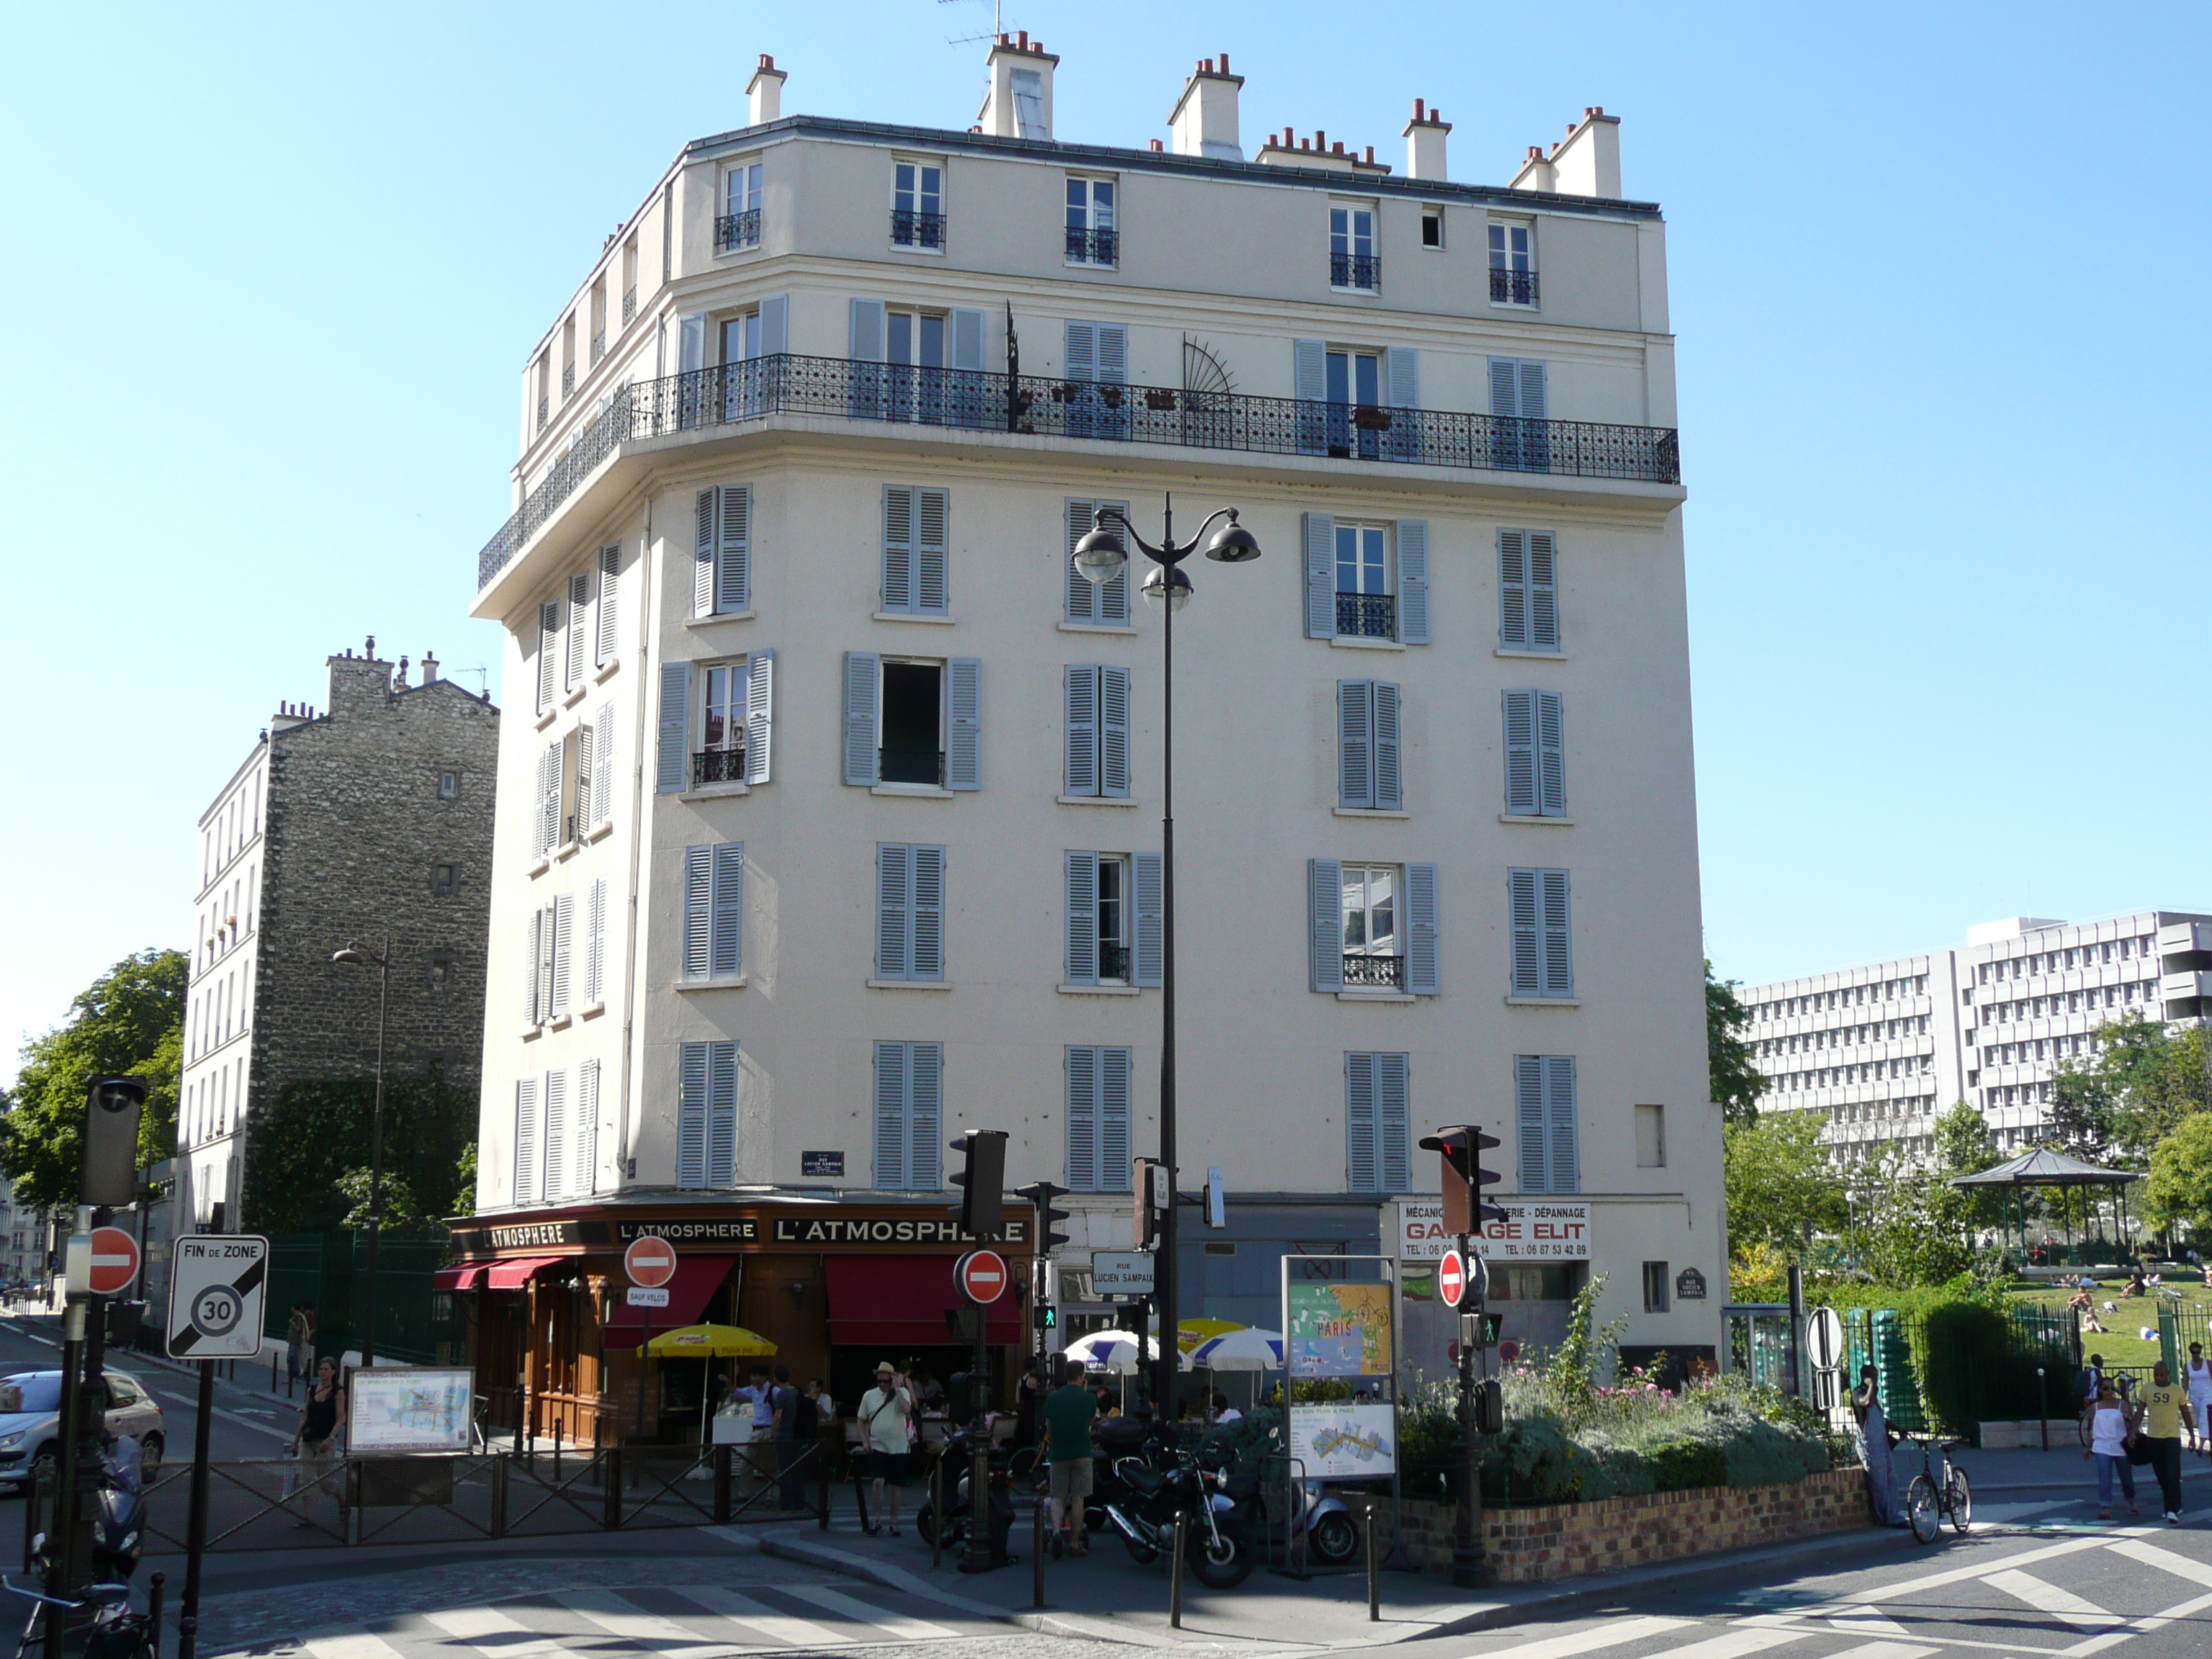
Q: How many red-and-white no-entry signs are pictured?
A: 4